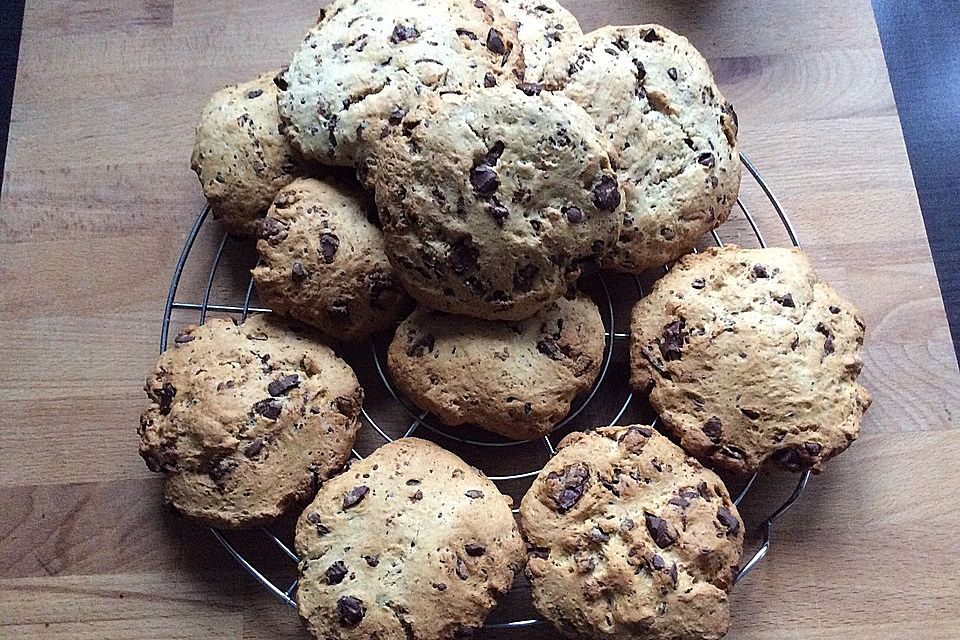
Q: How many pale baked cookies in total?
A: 11